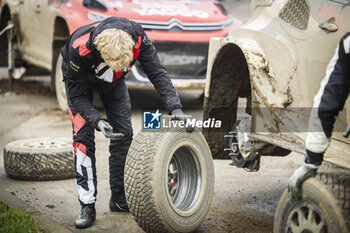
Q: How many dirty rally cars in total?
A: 2